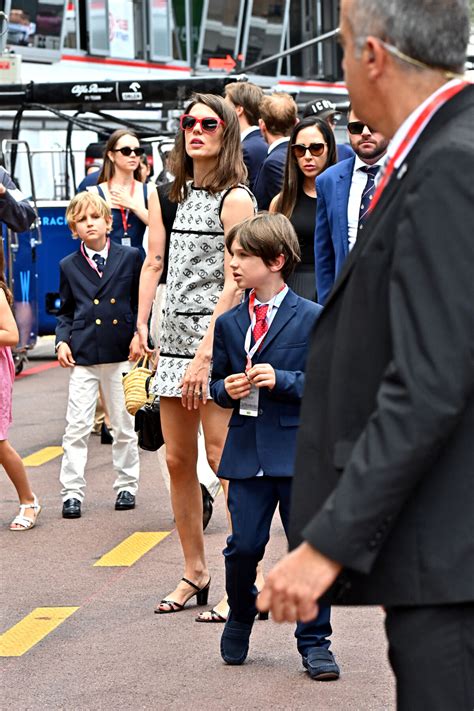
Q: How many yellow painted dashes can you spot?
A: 3